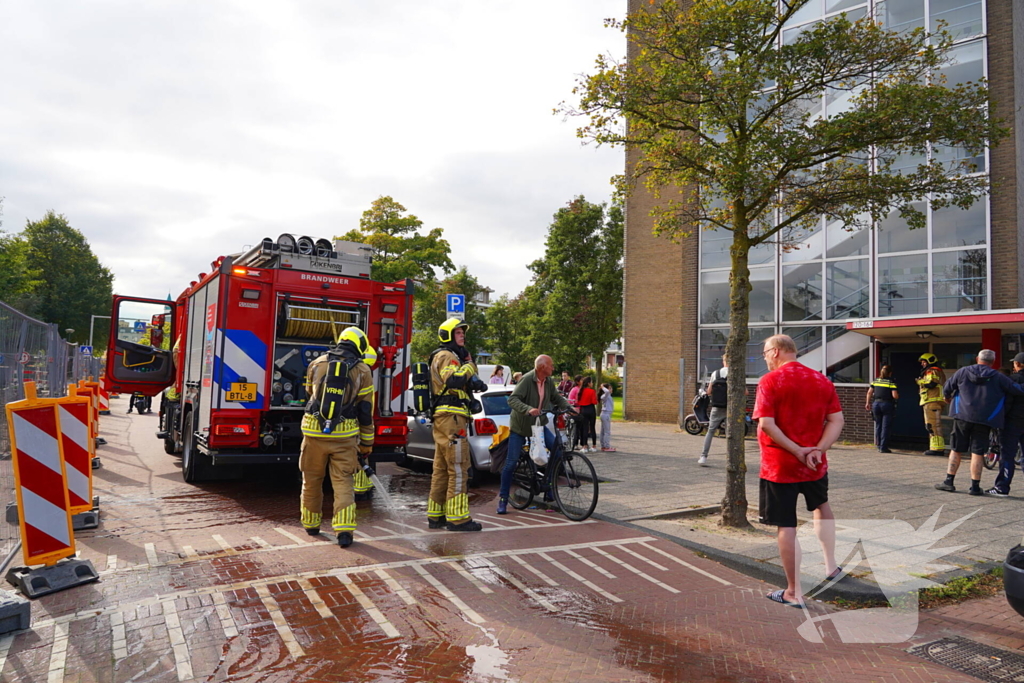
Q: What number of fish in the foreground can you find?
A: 0